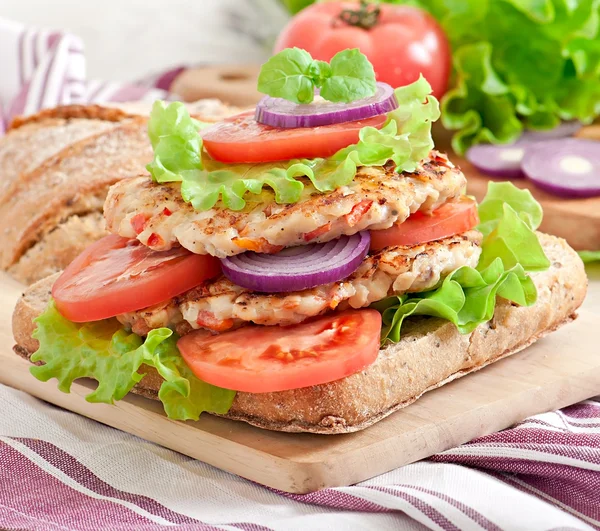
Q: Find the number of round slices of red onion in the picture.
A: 4